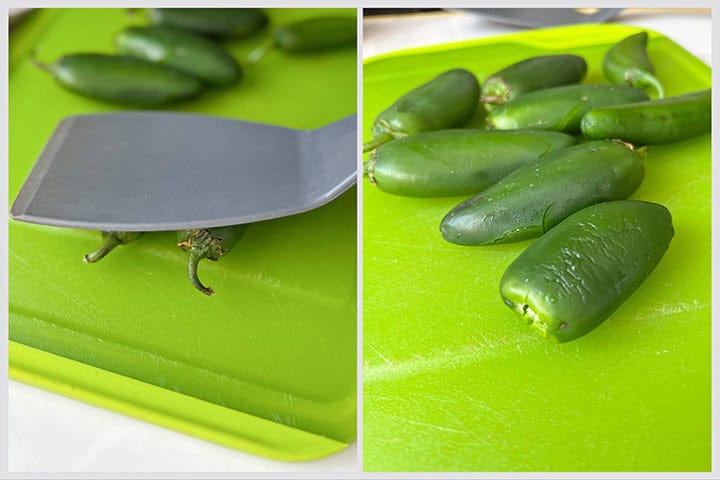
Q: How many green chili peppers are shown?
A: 14